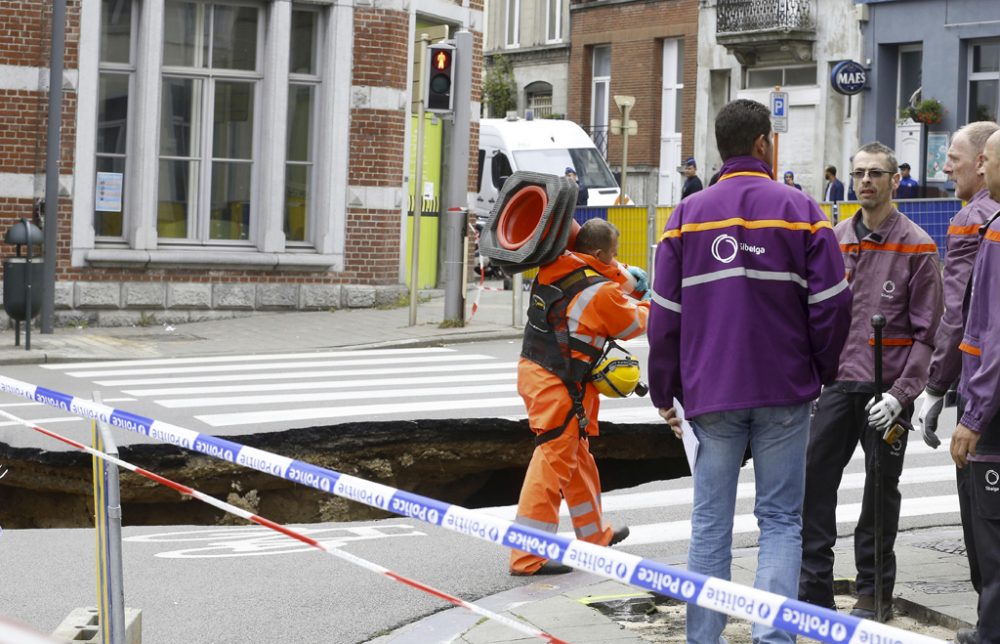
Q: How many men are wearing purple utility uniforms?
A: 4